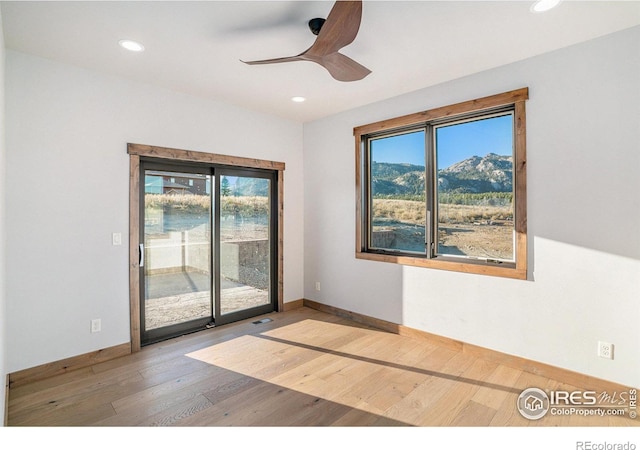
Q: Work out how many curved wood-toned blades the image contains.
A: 3